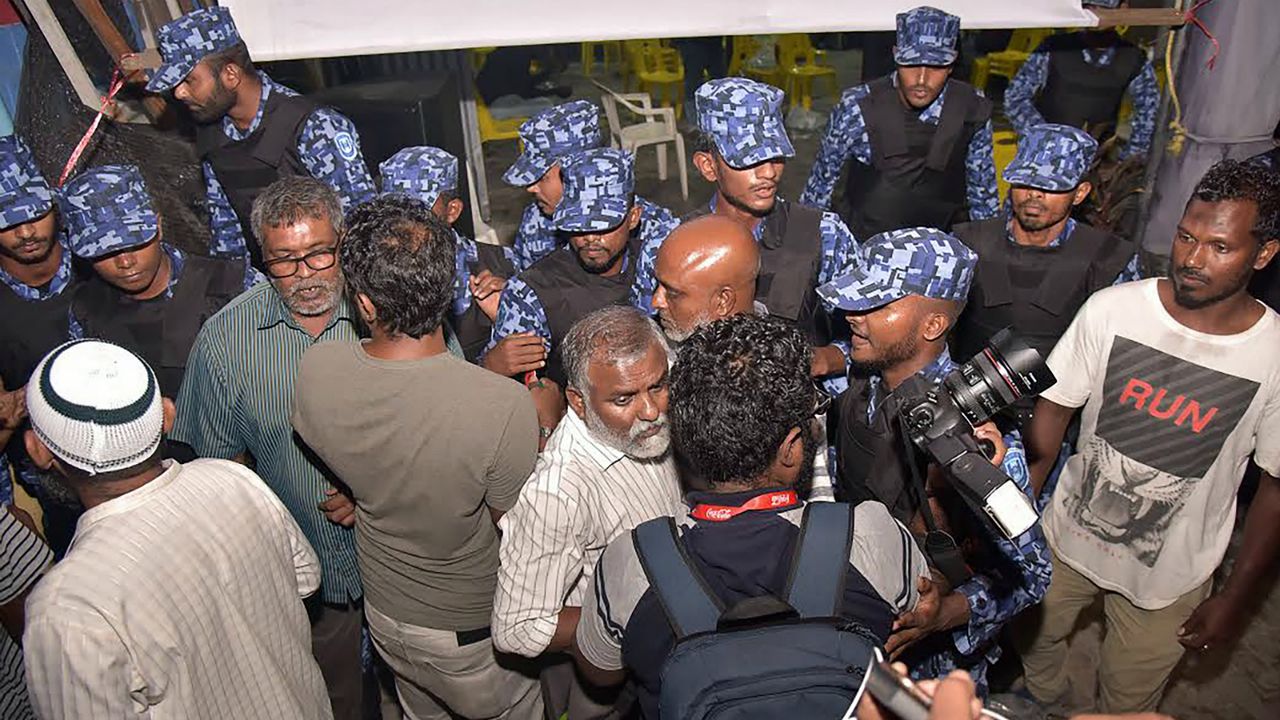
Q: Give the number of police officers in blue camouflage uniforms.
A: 11